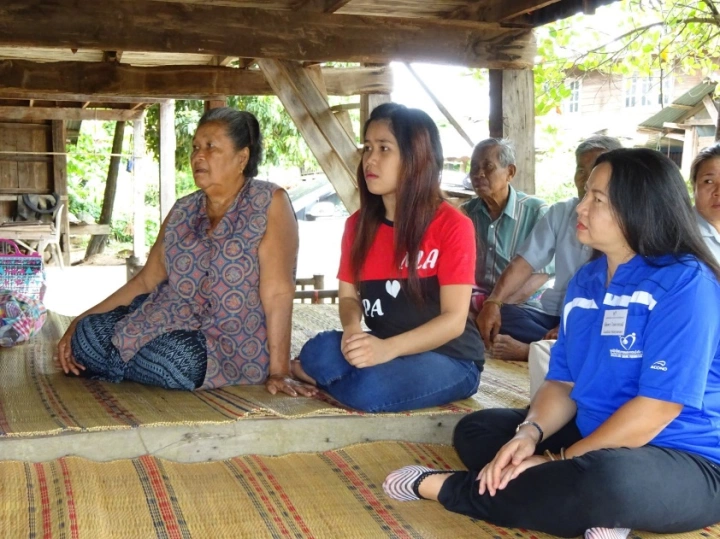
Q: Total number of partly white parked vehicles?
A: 1